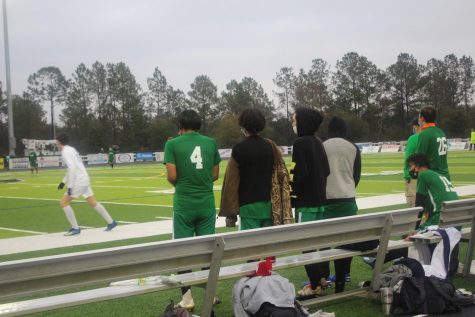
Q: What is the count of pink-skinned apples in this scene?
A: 0